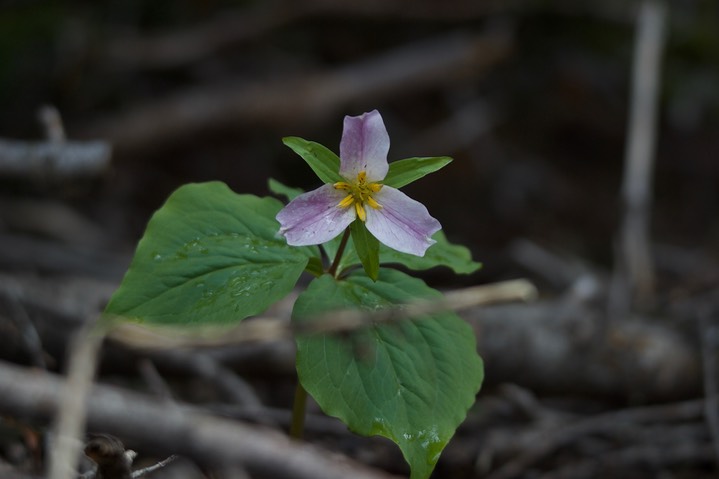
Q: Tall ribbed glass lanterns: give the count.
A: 0